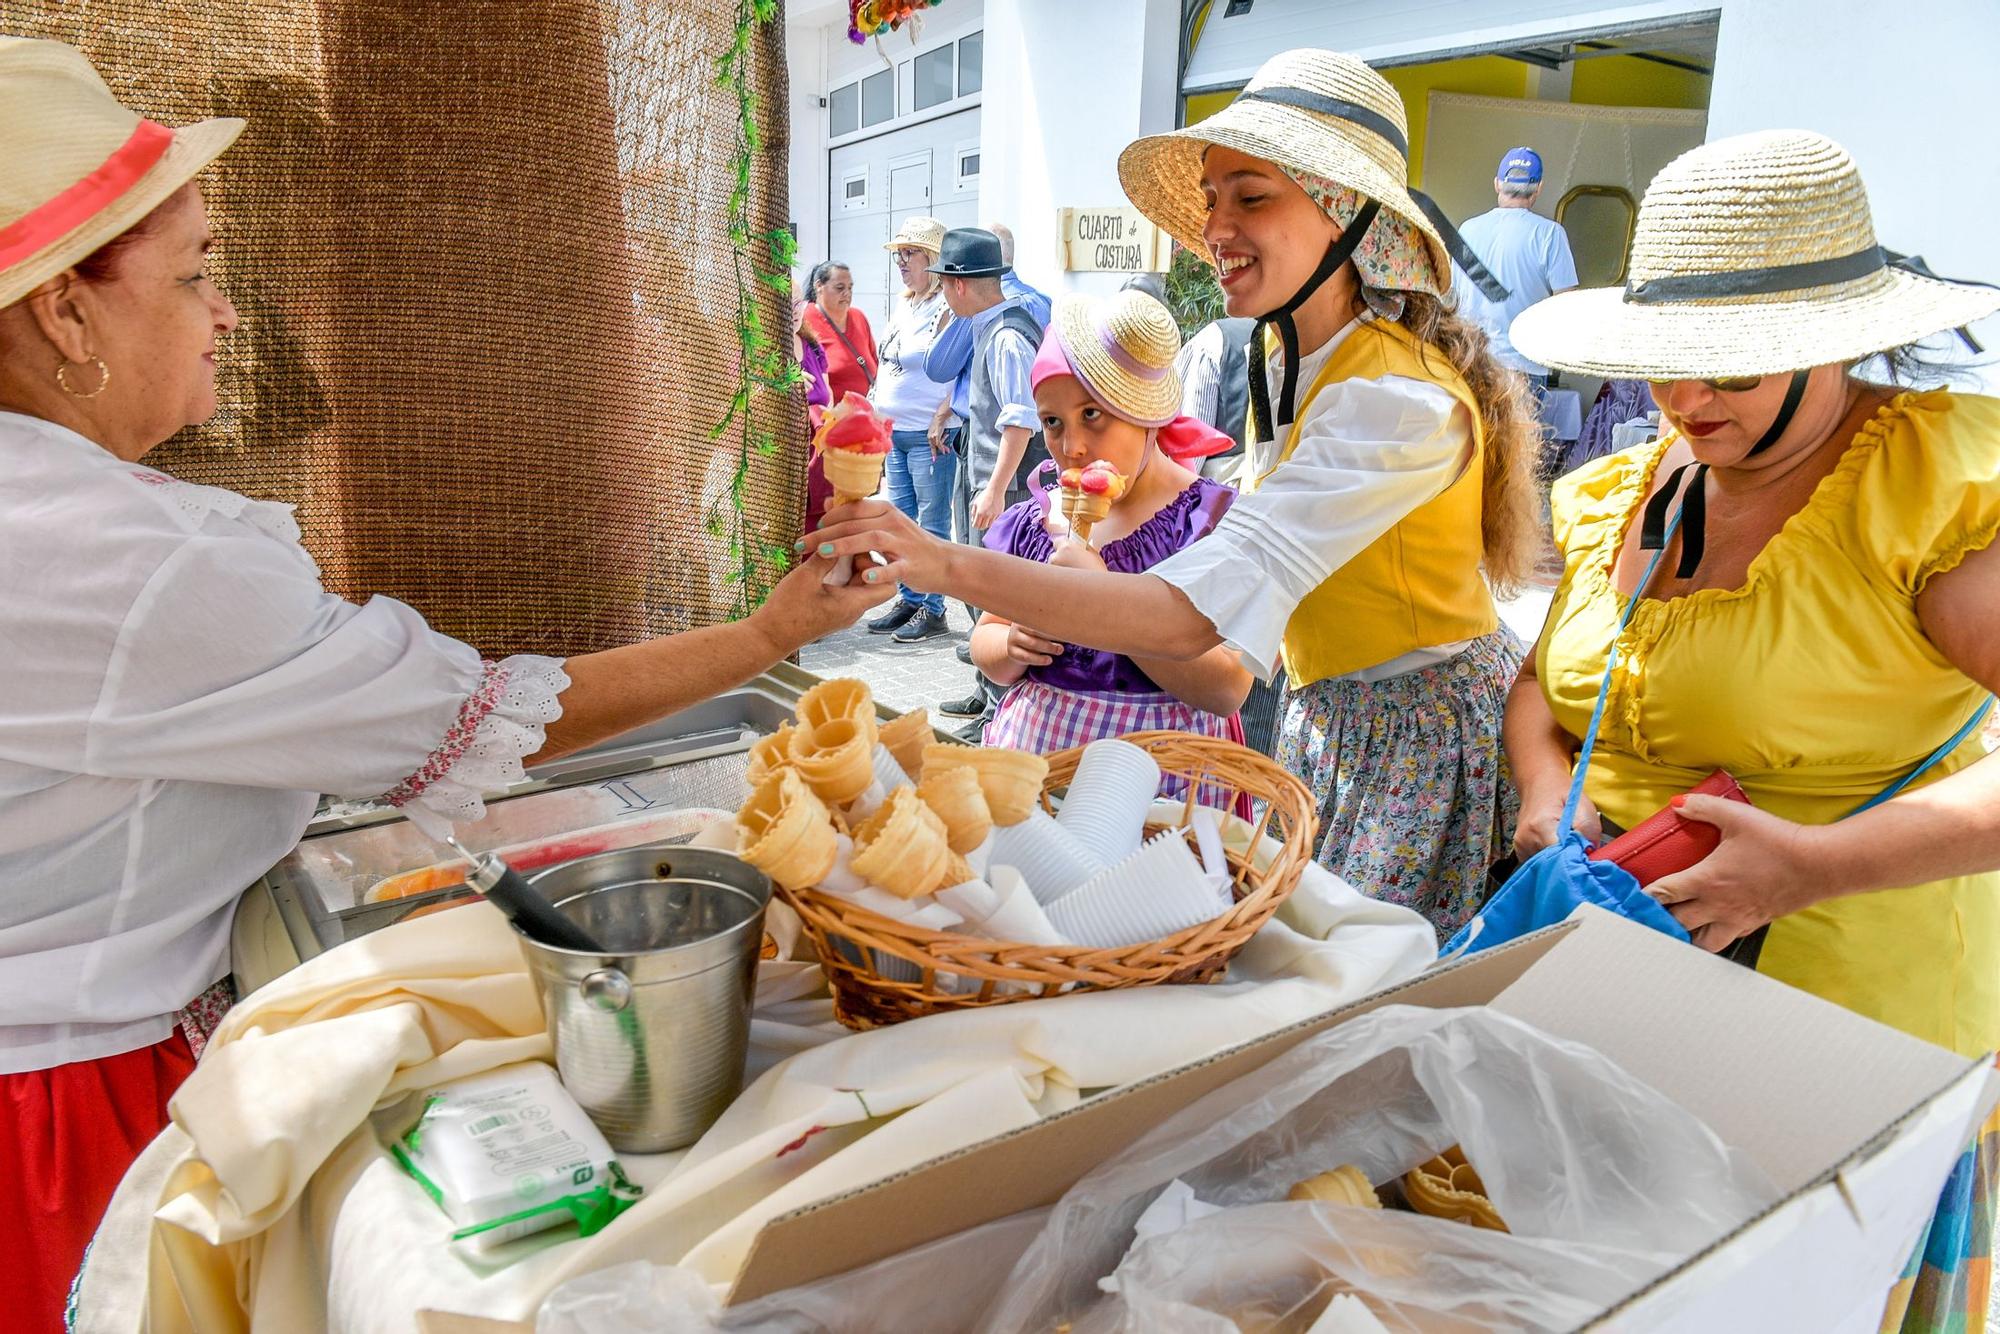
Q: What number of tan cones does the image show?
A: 11